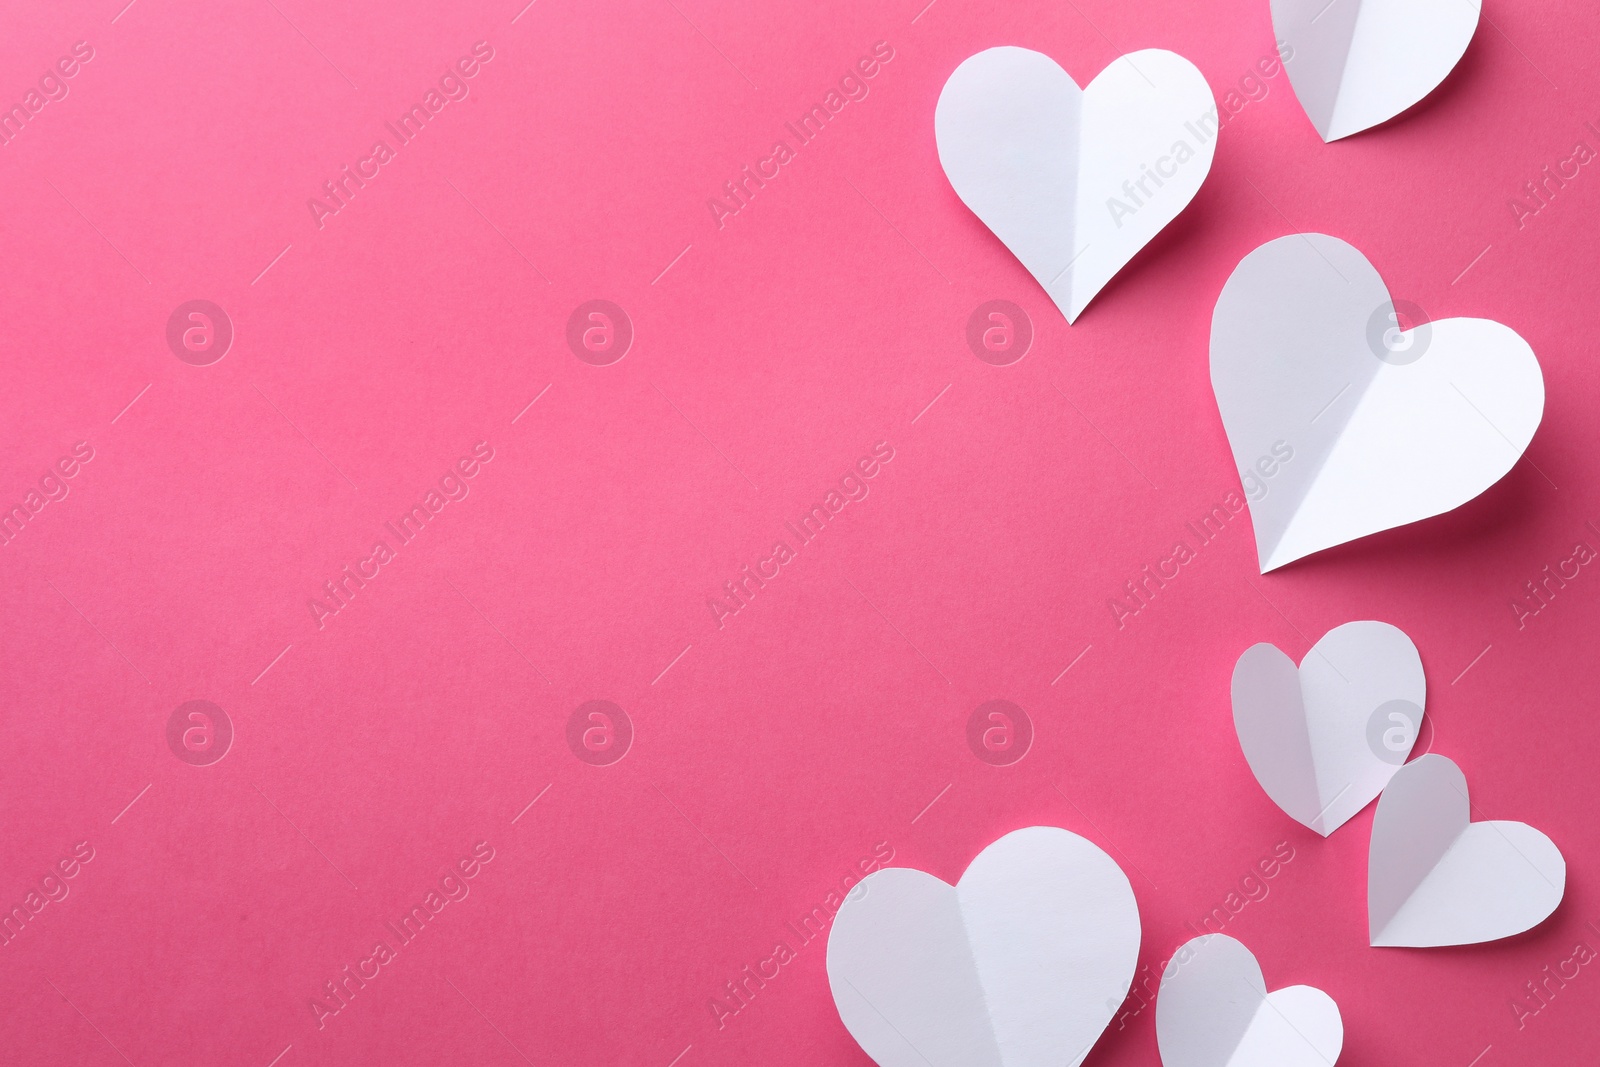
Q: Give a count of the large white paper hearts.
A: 3